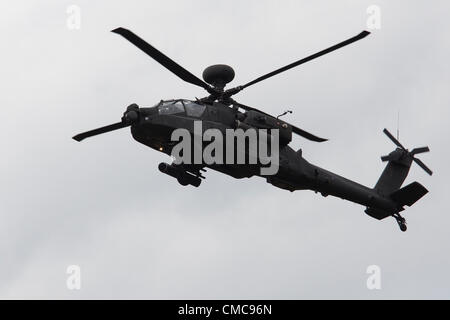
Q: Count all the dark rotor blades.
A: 8